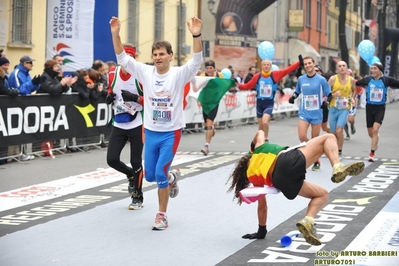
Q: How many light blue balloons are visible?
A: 5